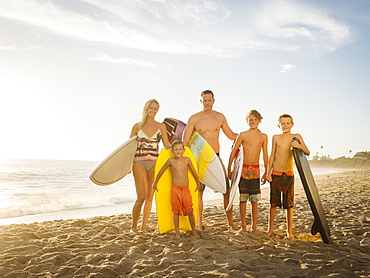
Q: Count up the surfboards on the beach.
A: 5